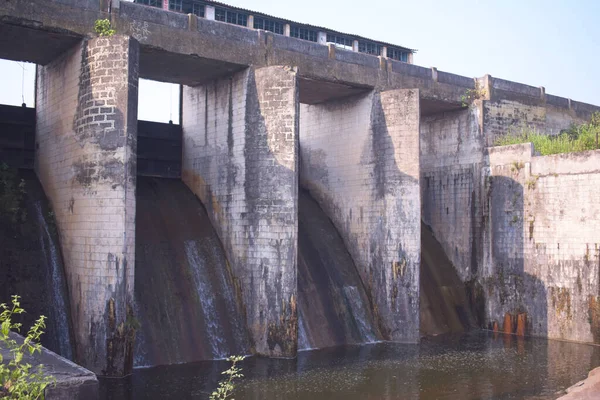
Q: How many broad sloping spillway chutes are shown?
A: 4